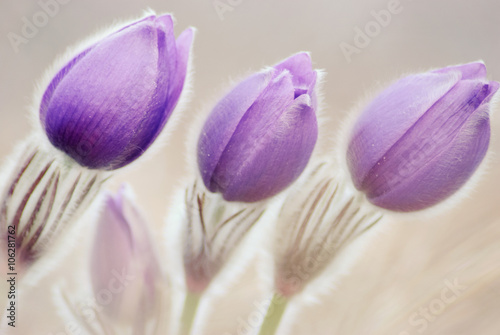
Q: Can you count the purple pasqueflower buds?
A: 4